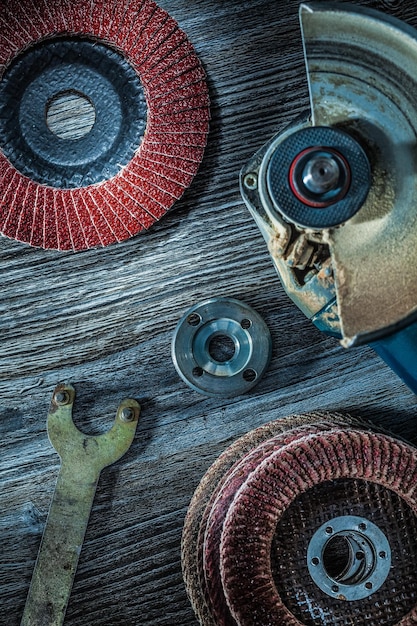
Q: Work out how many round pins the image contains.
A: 2